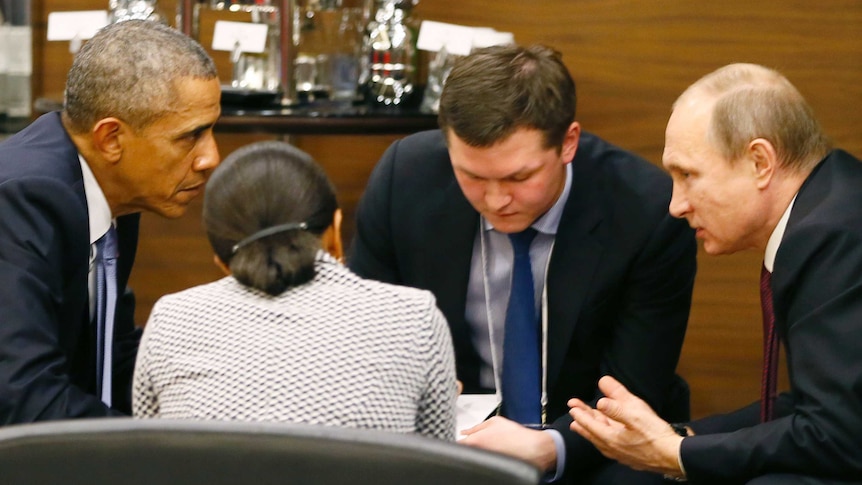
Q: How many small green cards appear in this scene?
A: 0